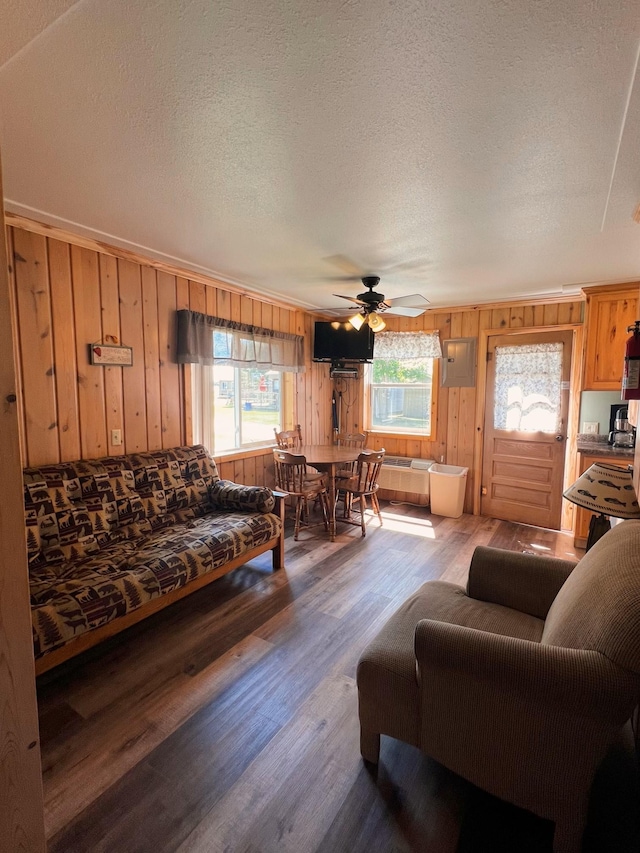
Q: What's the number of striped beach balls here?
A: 0